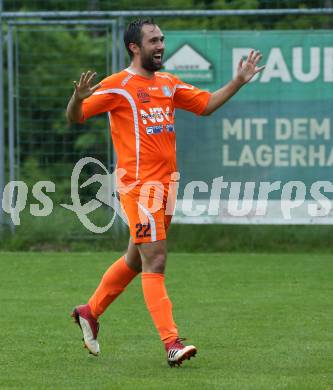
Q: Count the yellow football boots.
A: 0